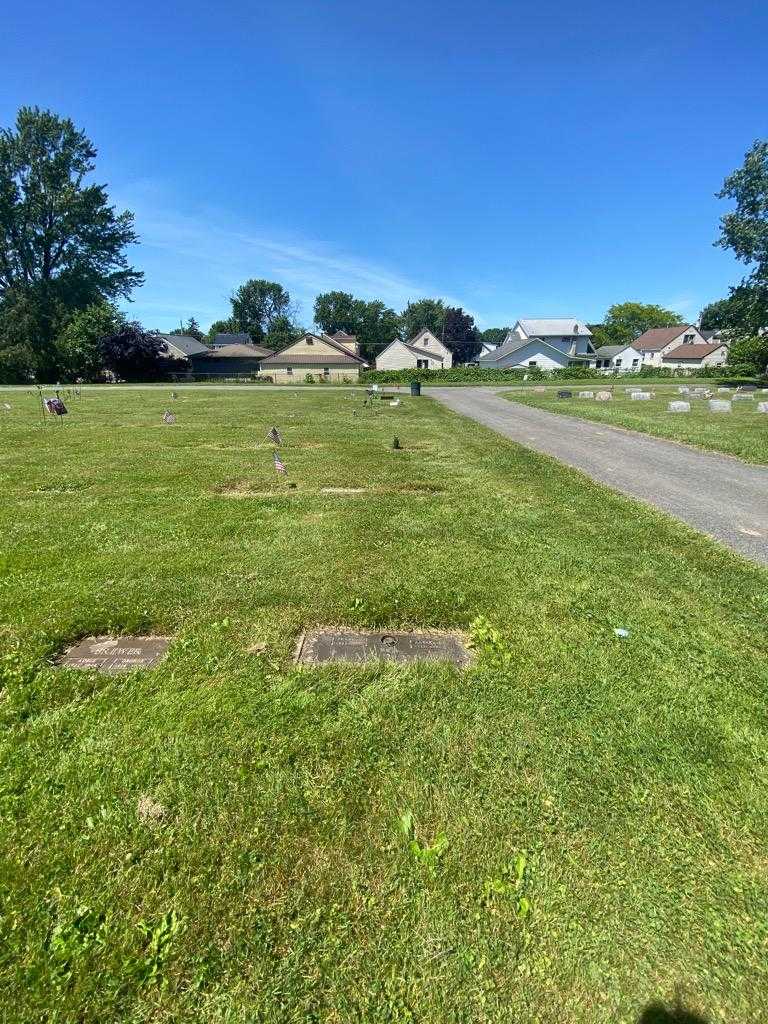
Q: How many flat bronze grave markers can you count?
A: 2